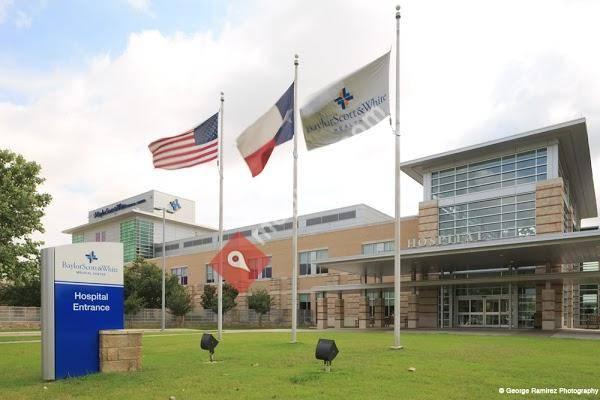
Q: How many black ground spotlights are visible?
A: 2